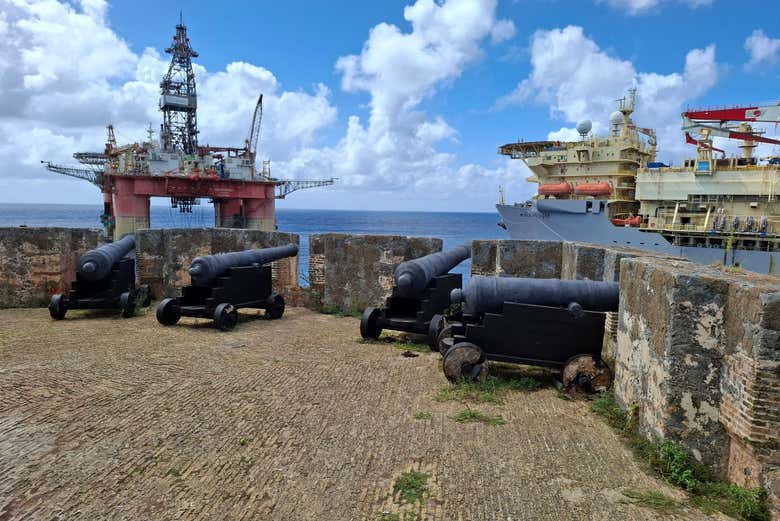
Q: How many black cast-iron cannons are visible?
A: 4